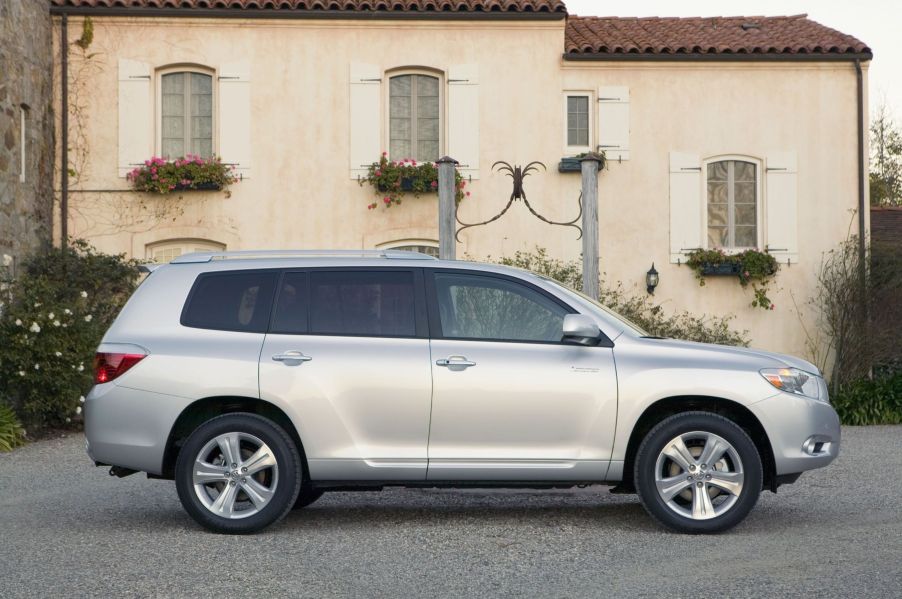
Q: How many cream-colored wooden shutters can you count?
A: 7